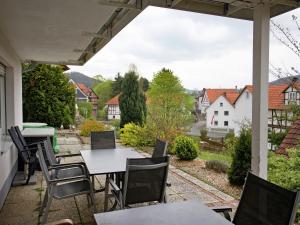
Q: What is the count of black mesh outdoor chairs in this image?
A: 8